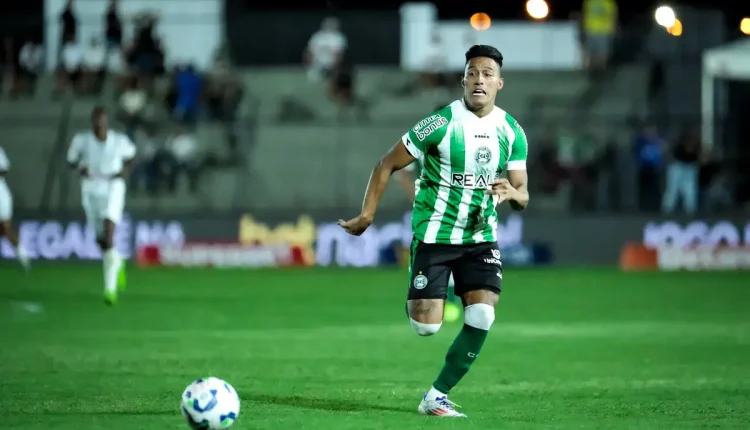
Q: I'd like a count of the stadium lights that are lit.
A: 5